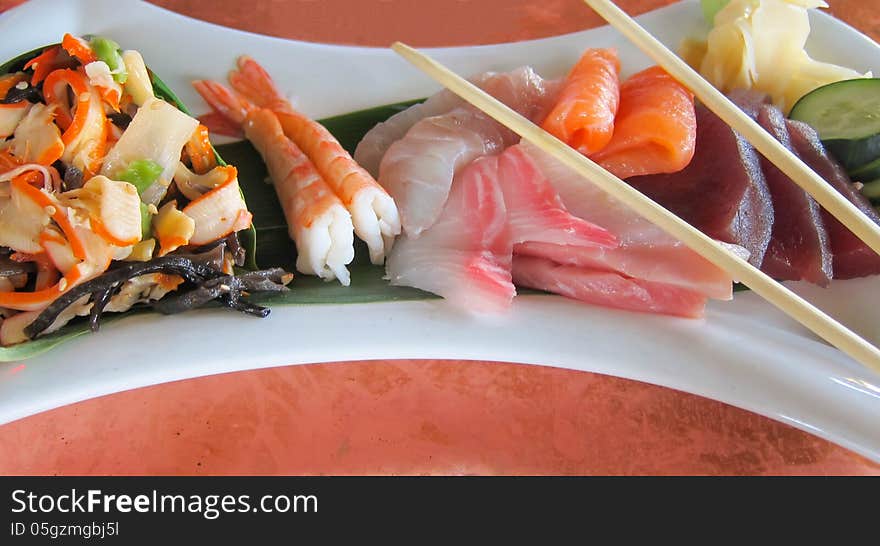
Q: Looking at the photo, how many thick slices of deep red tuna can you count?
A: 3